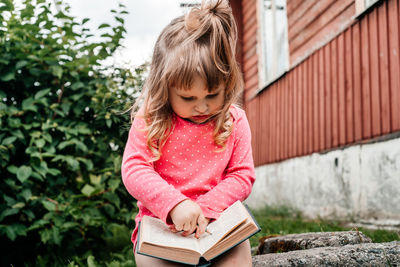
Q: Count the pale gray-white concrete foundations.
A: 1